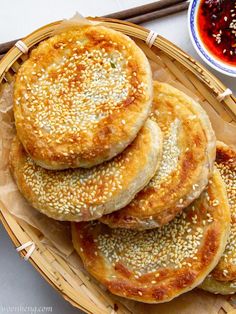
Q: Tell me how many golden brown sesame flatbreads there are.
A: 5